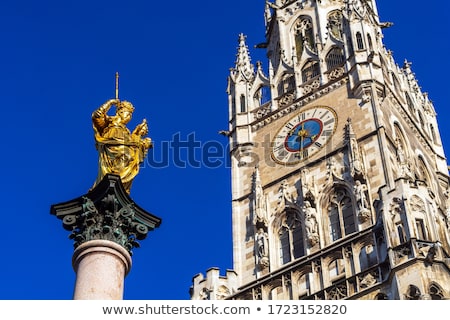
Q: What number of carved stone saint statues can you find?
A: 3